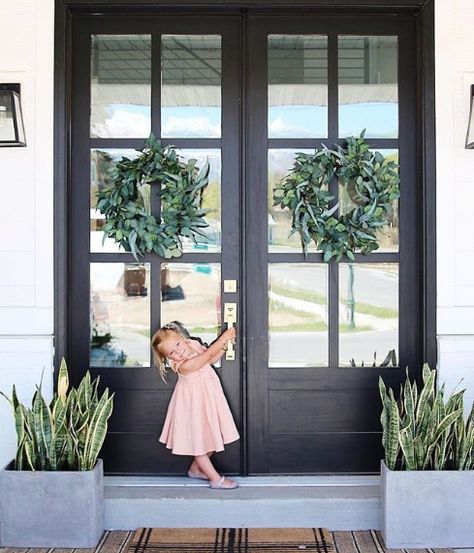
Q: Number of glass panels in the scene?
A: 12